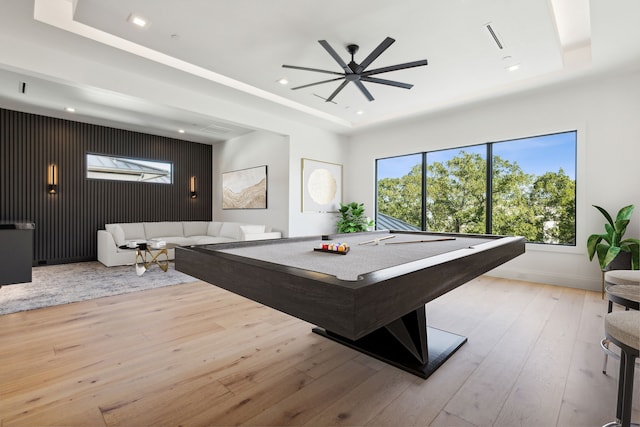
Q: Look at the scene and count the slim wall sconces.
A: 2